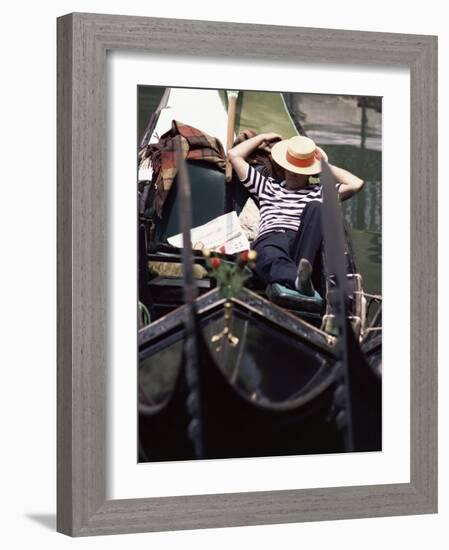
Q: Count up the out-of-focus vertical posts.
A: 2